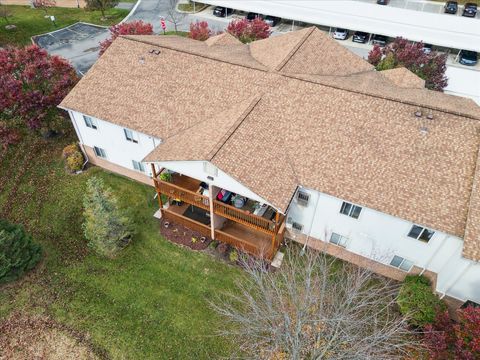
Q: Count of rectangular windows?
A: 8